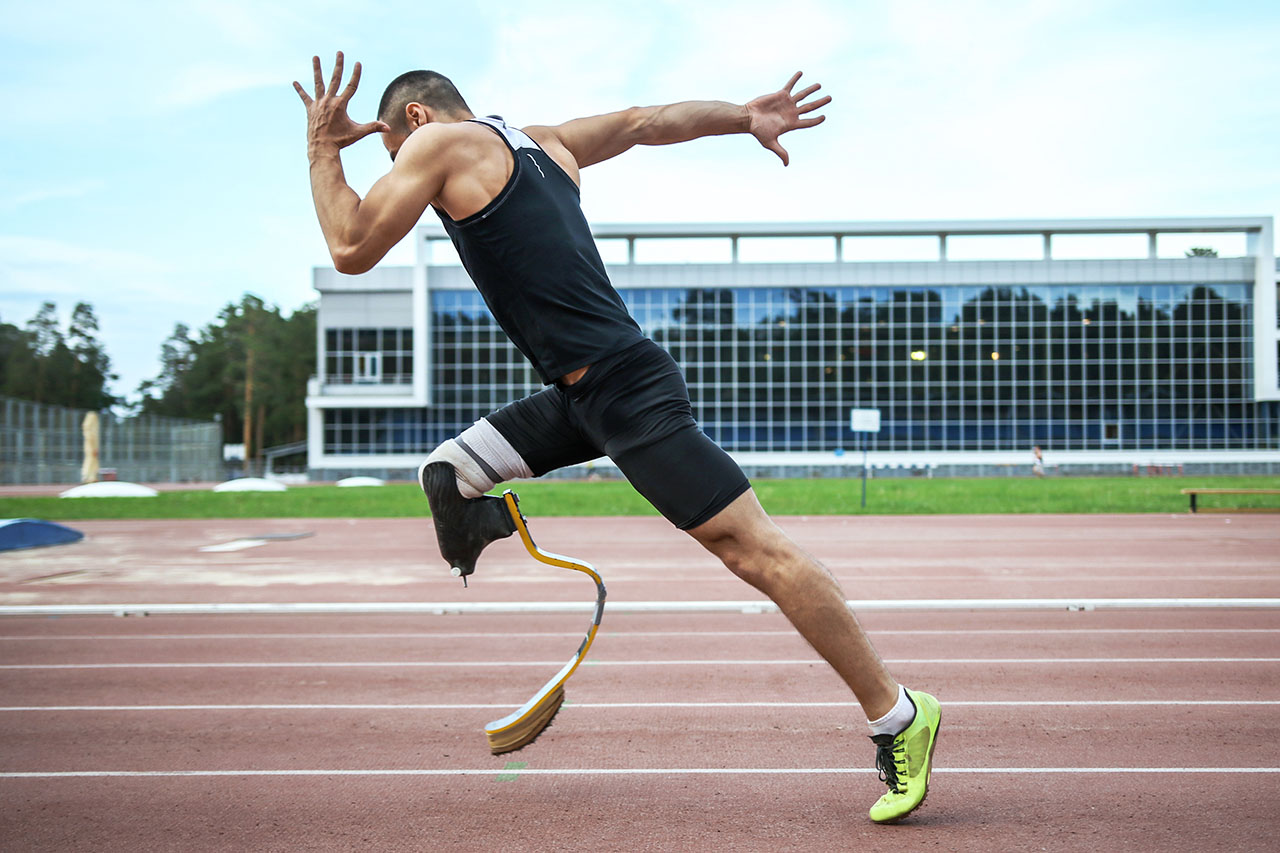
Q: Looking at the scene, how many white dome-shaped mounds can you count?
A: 3